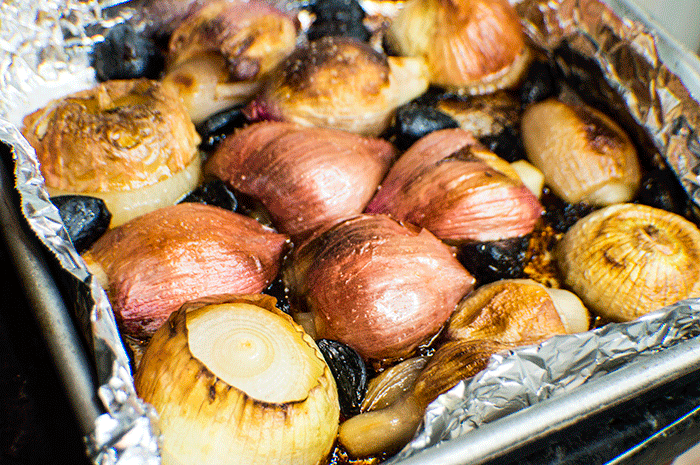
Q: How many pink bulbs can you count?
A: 4